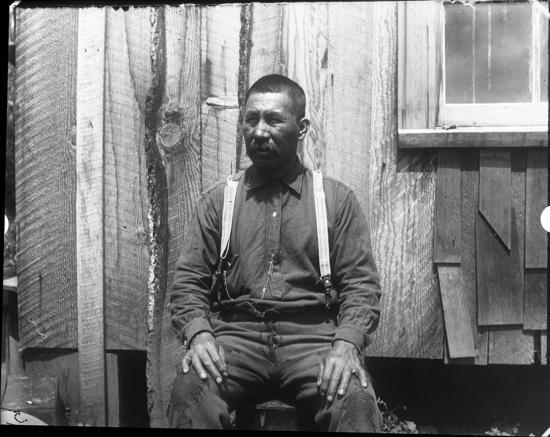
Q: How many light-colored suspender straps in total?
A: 2